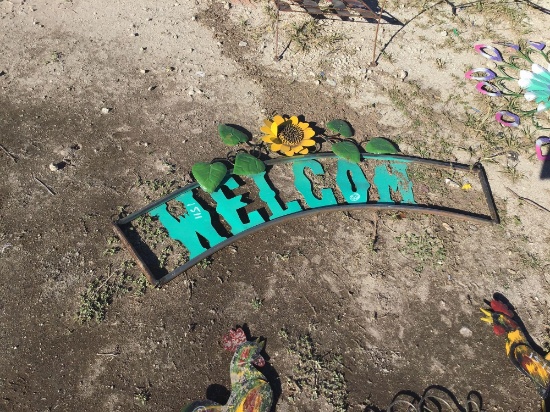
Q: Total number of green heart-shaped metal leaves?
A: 6